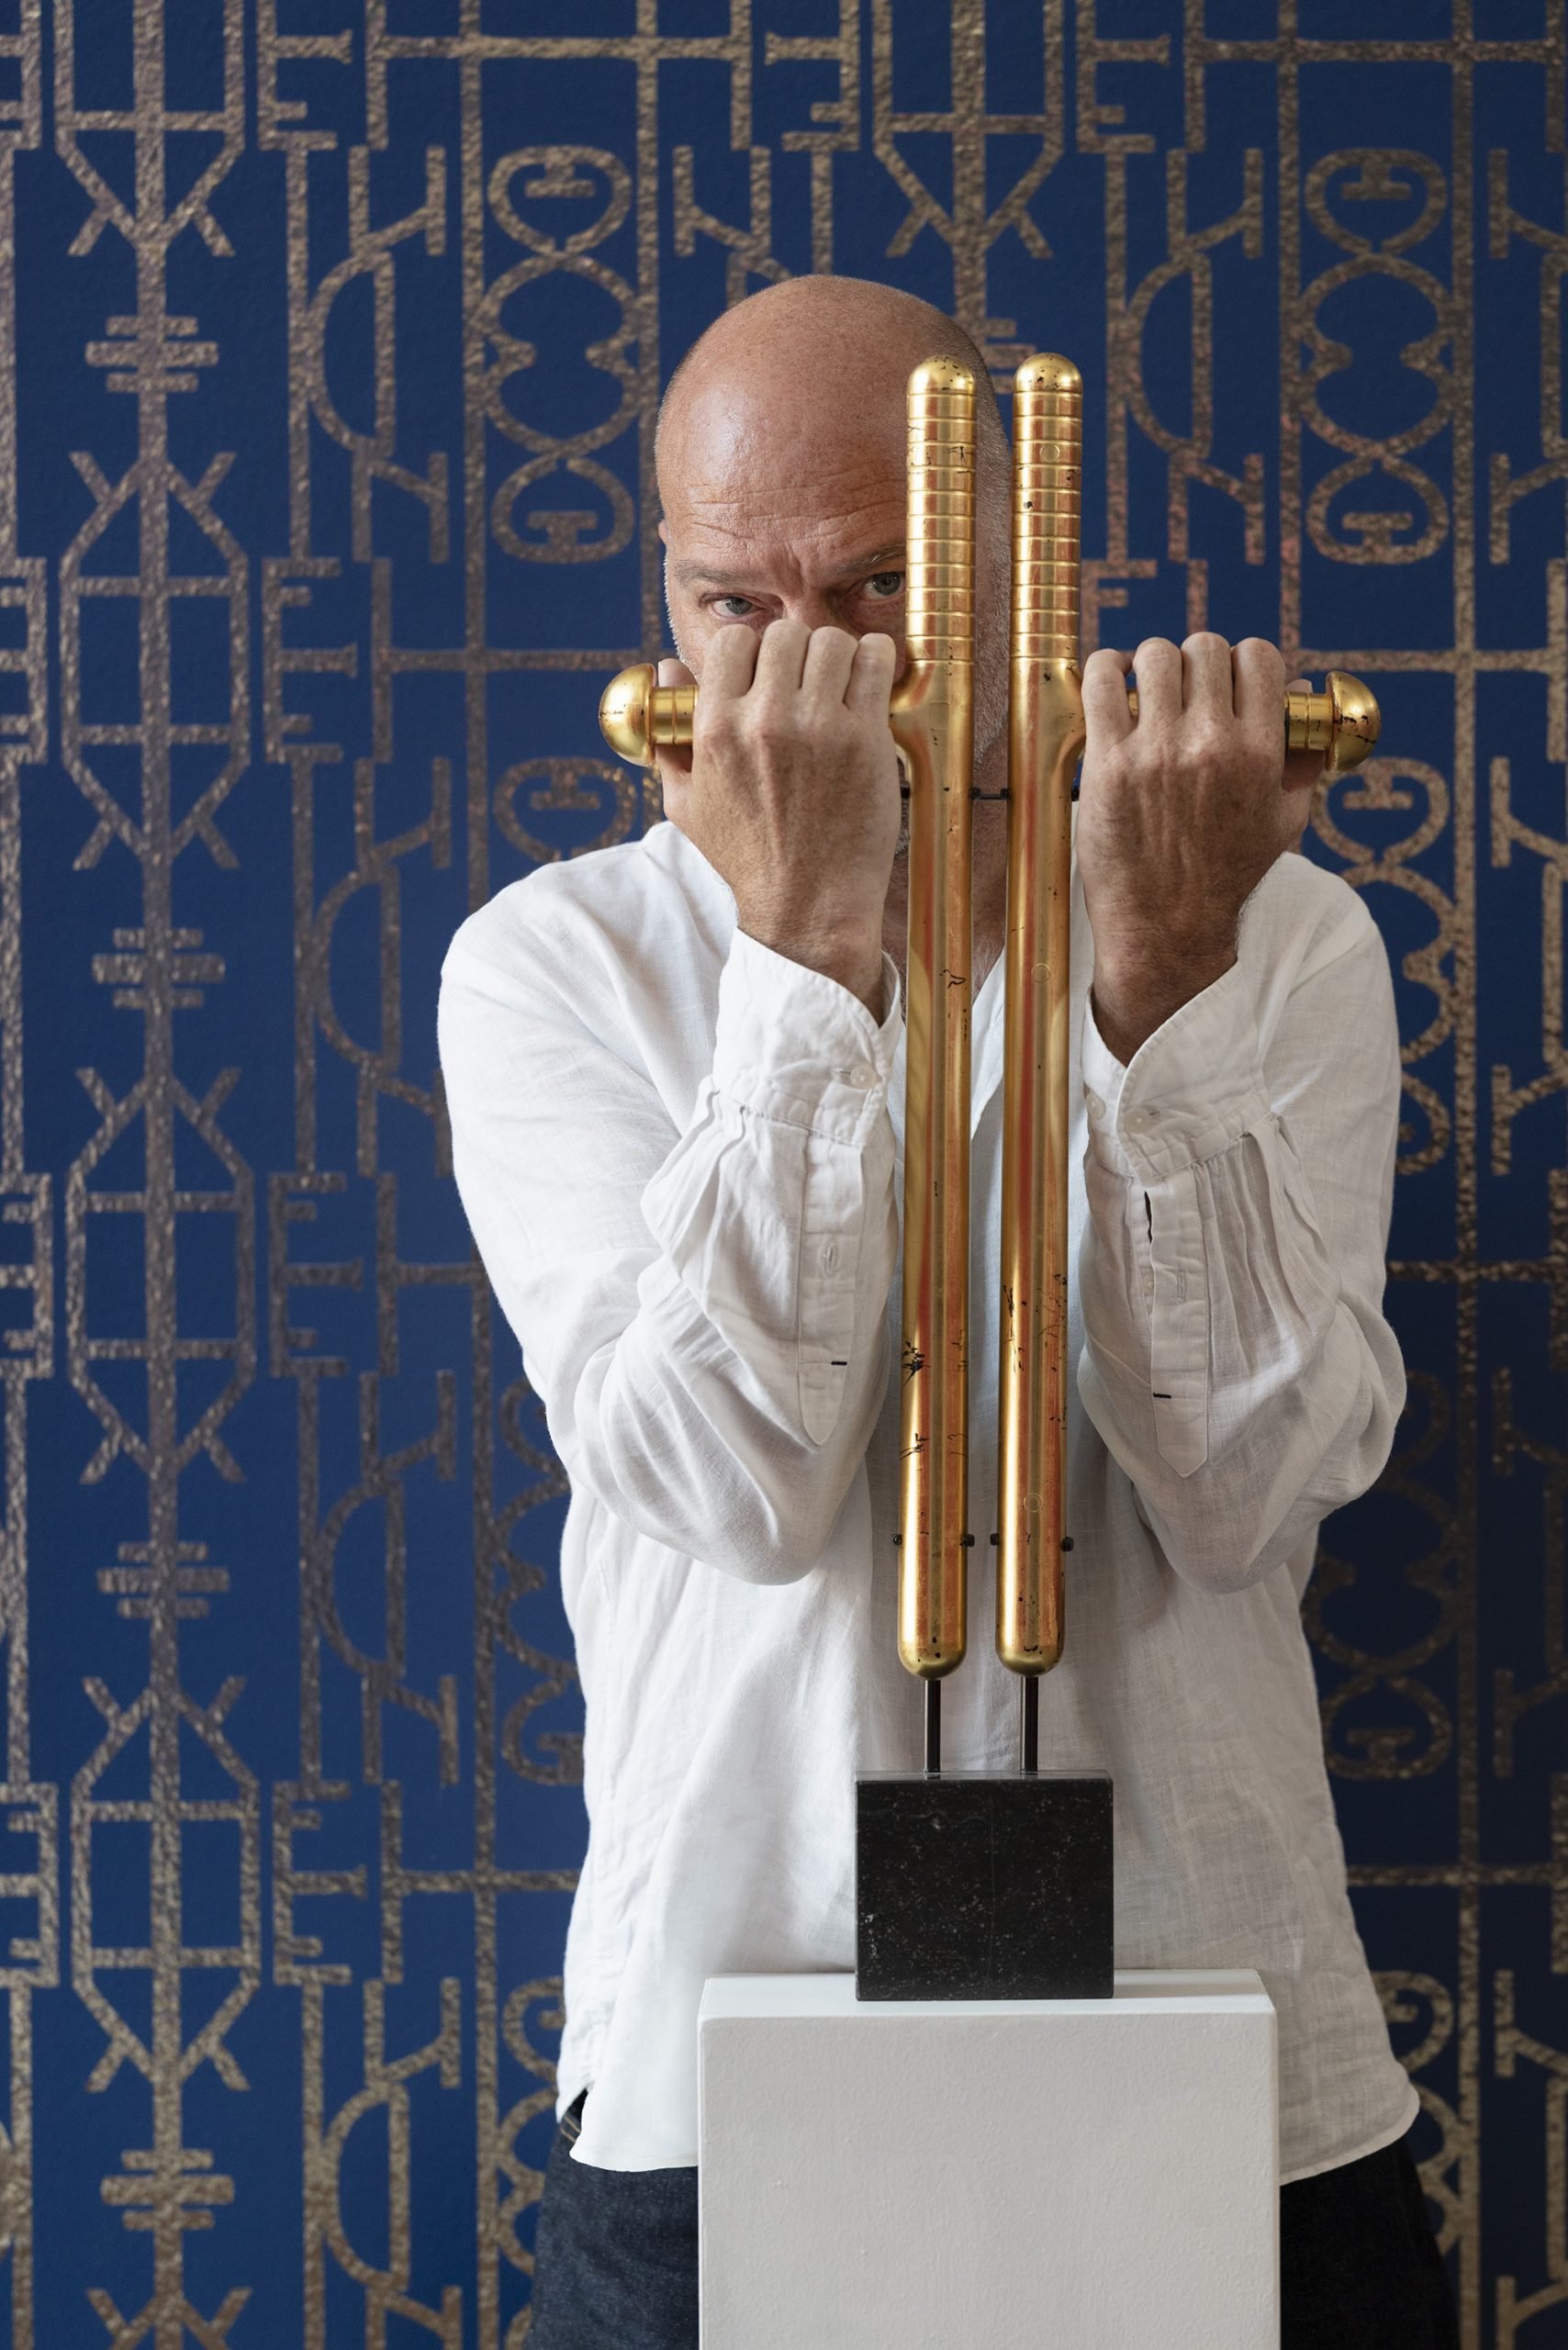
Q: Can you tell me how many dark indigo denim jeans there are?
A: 1